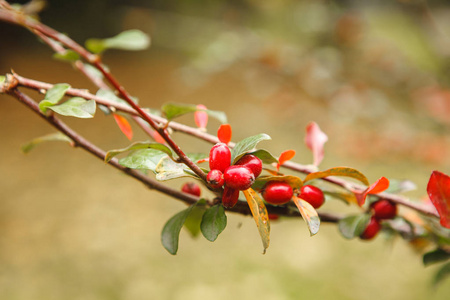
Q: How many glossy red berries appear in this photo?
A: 10